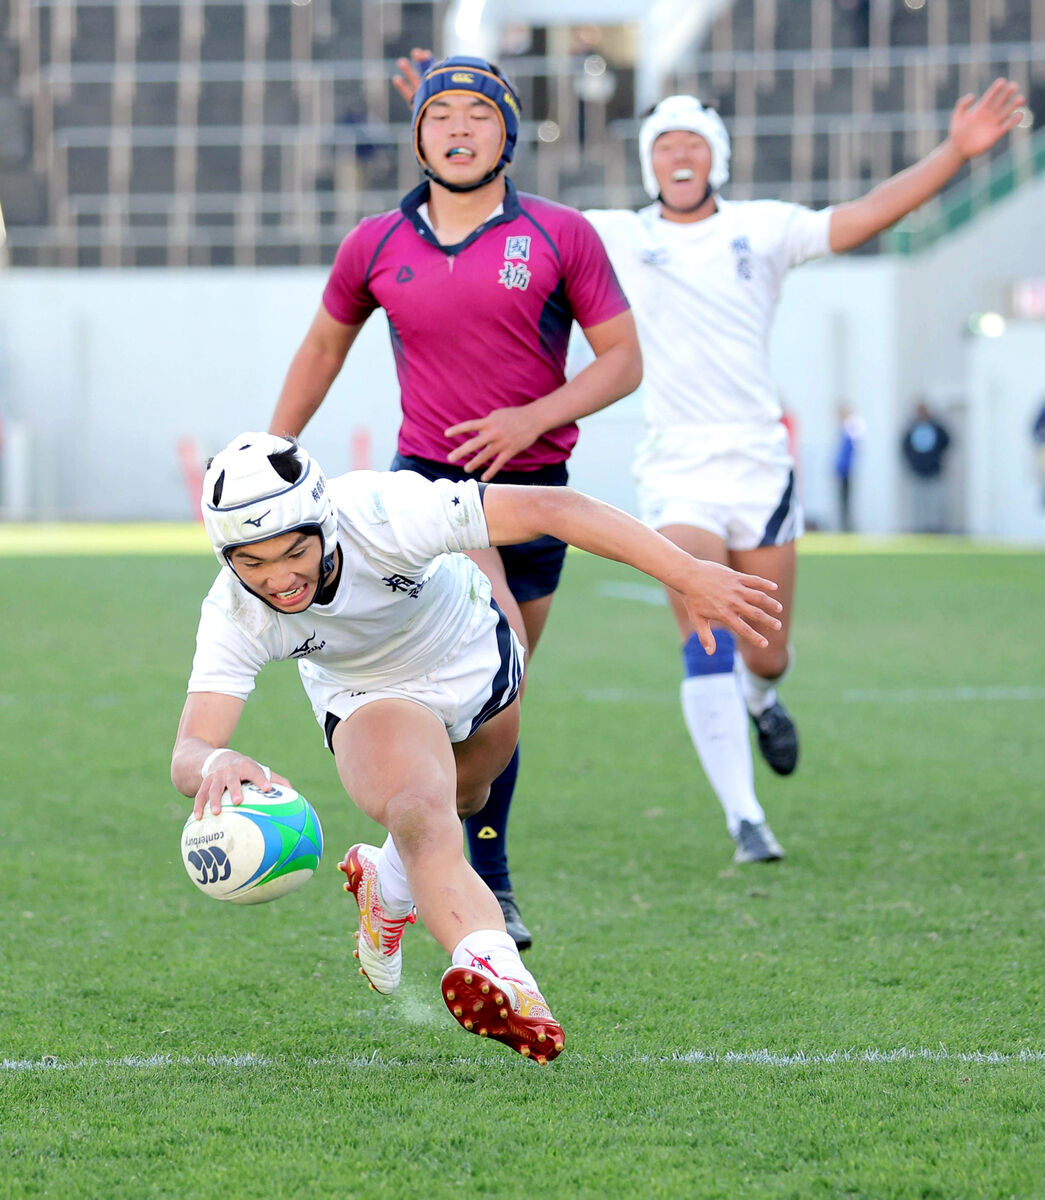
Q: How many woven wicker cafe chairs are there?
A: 0